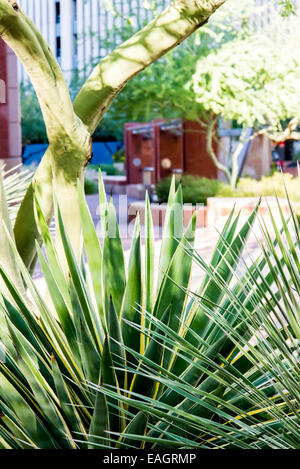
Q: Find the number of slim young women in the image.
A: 0